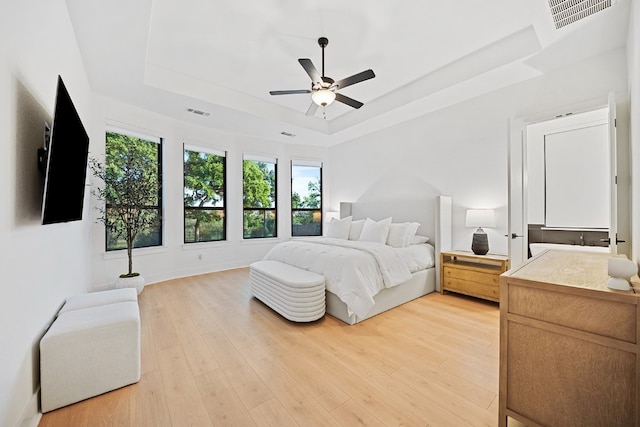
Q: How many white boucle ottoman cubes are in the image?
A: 2